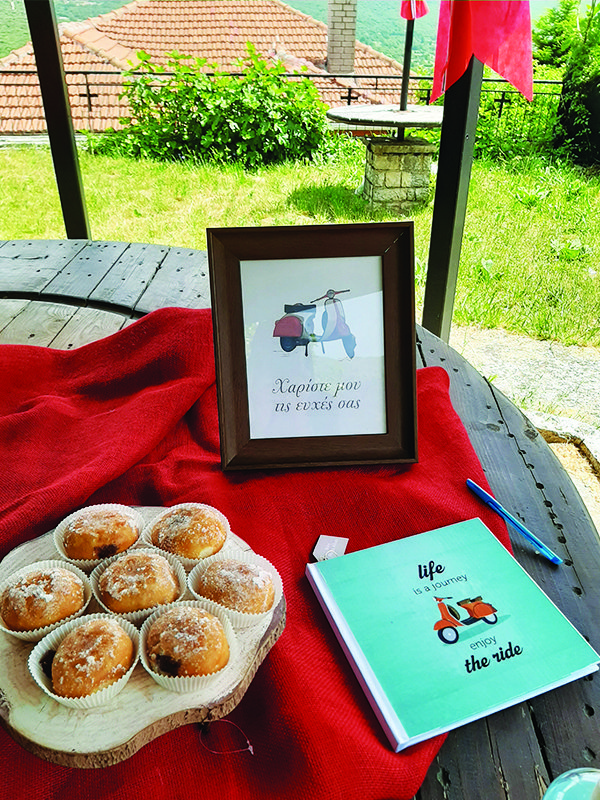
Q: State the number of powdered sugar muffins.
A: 7